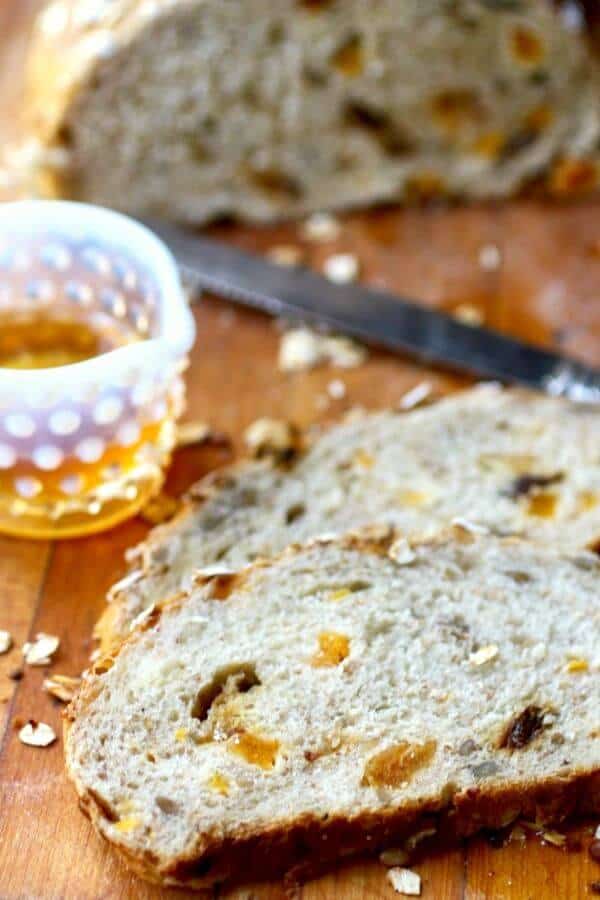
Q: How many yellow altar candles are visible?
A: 0